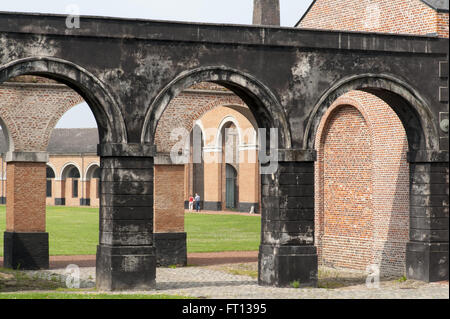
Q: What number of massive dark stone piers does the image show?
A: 3